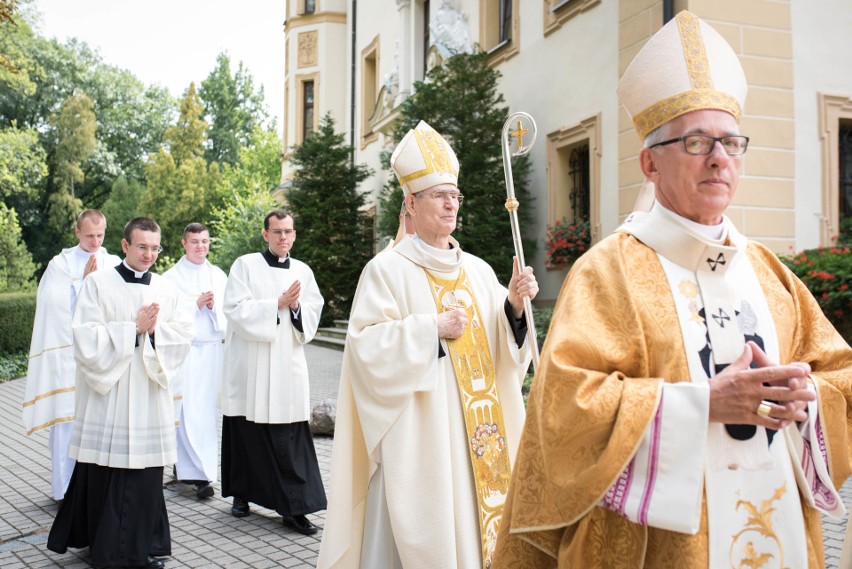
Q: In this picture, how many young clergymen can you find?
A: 4